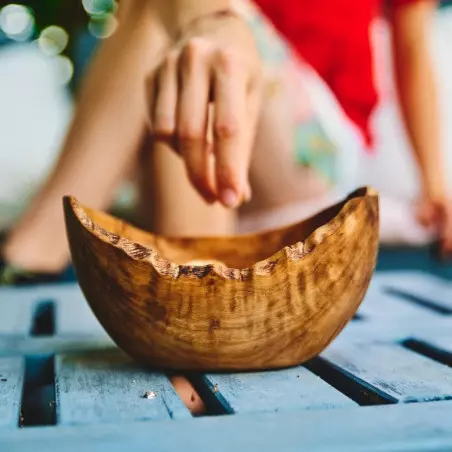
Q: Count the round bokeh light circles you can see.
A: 5